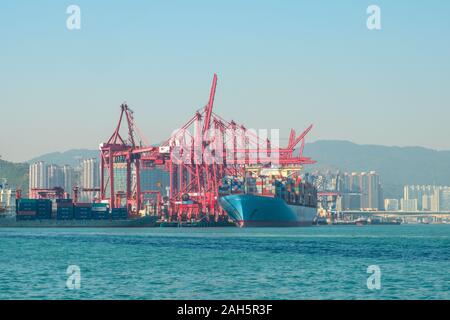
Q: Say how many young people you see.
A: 0